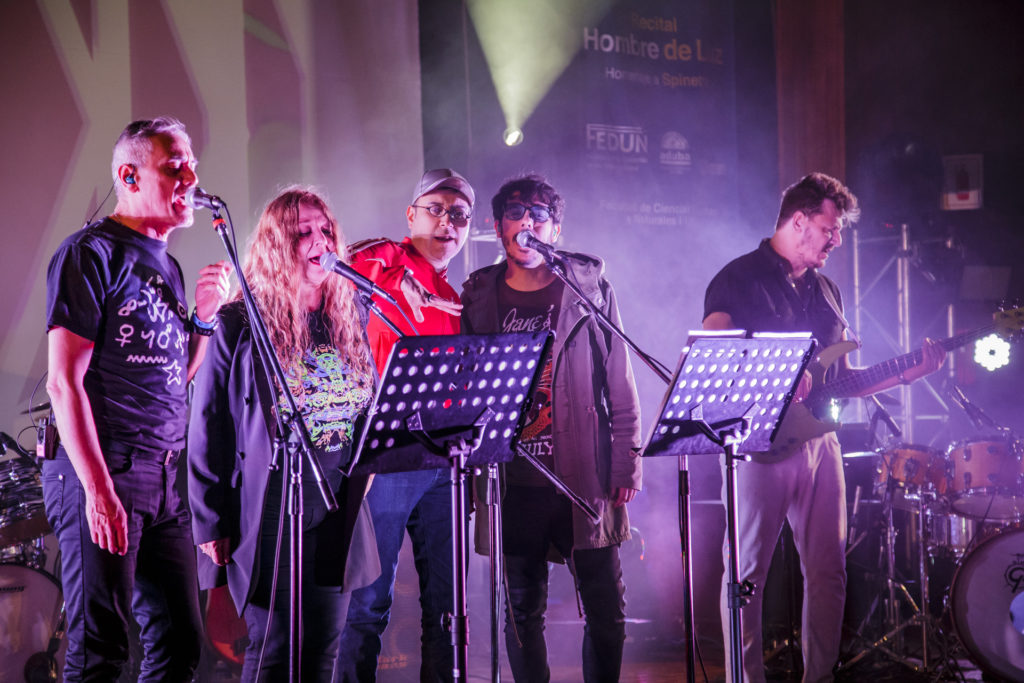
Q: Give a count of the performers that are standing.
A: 5